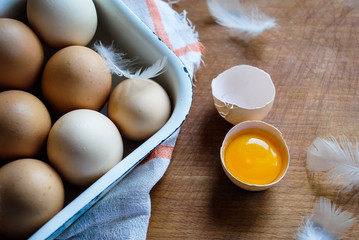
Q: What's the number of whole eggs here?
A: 7